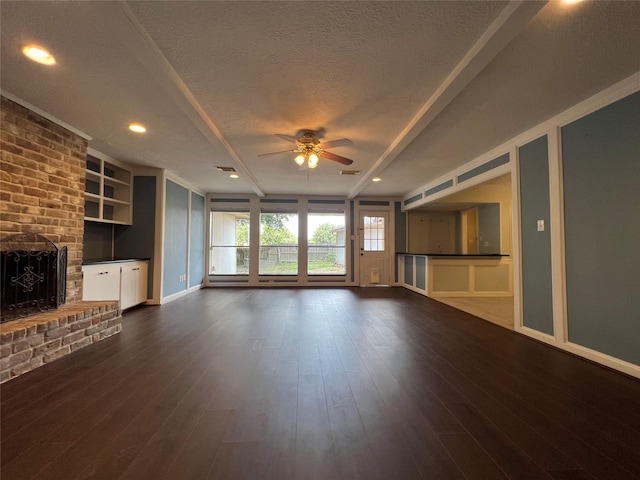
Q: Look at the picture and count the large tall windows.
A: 3